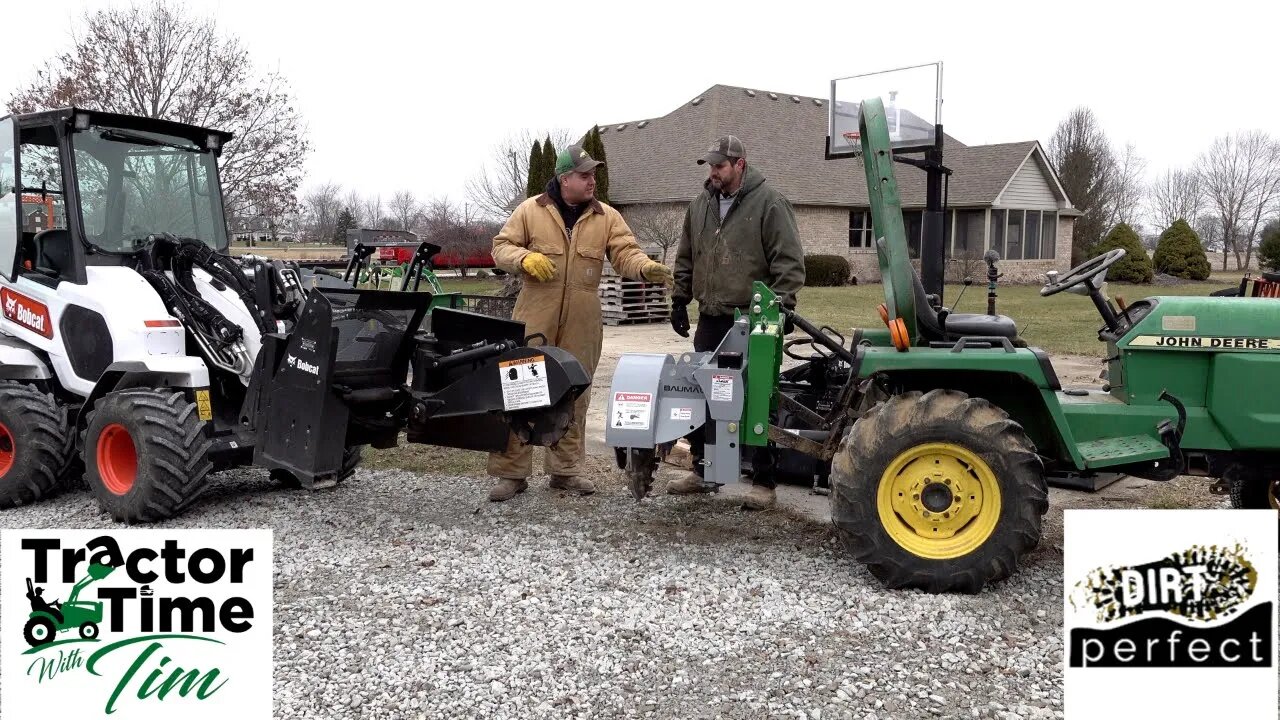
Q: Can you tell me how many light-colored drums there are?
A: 0